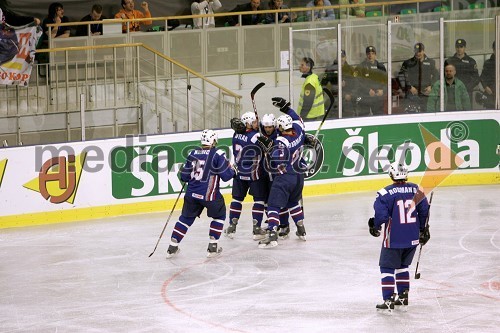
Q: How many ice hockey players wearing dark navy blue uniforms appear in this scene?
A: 5